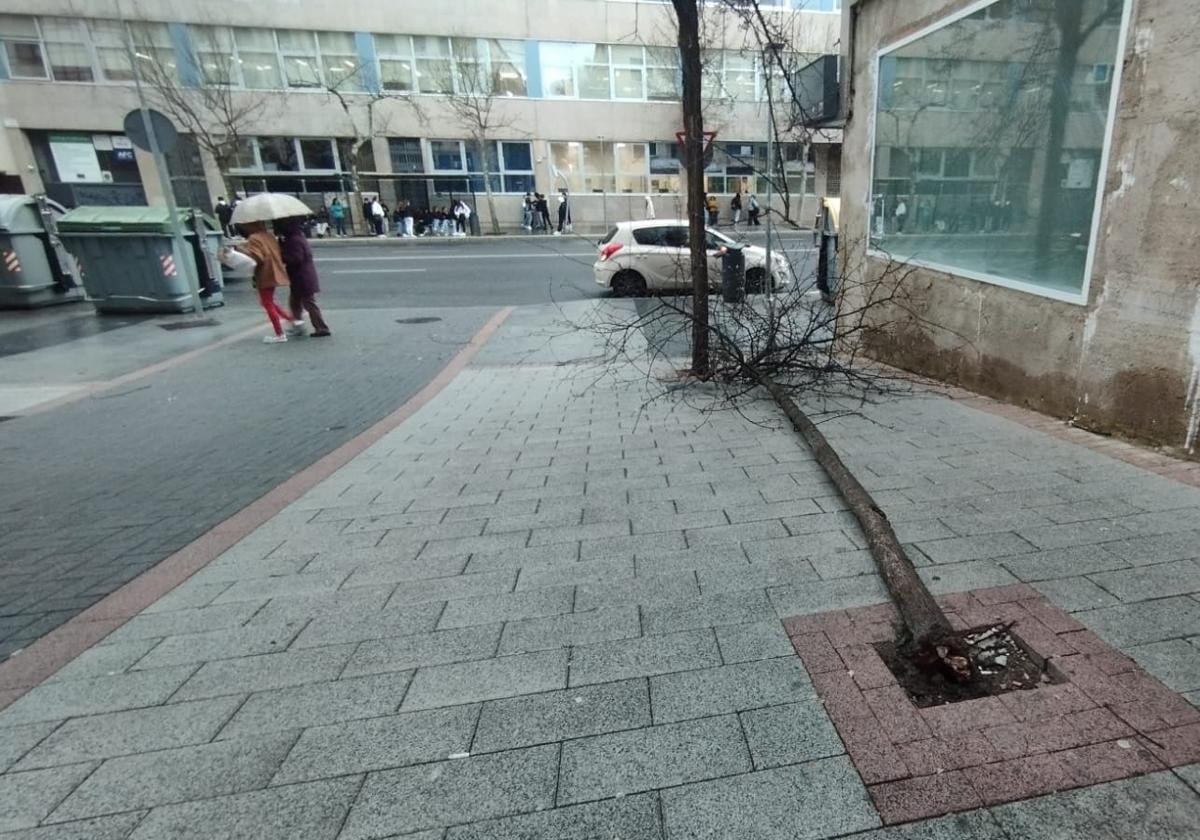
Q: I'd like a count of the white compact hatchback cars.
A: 1